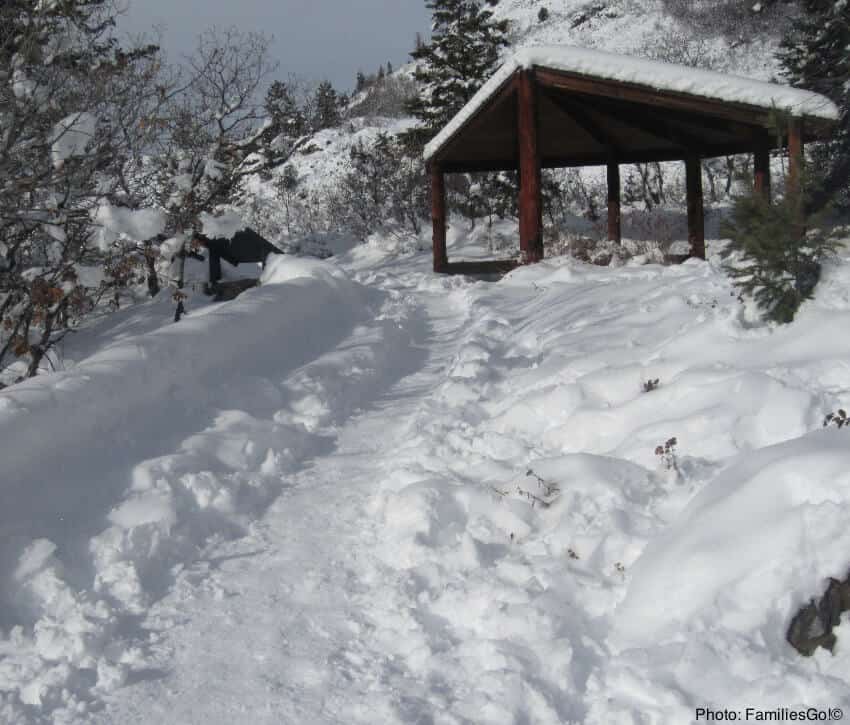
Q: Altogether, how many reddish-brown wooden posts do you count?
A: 6